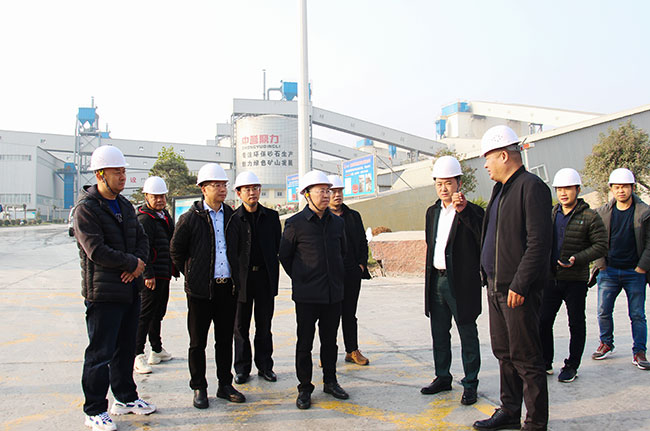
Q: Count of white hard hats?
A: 10